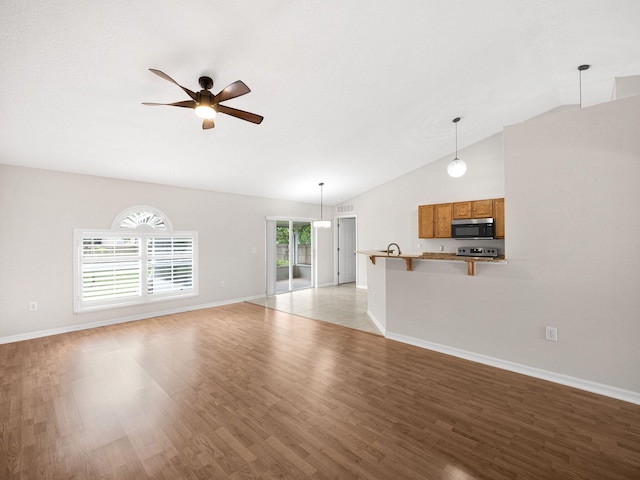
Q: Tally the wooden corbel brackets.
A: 3